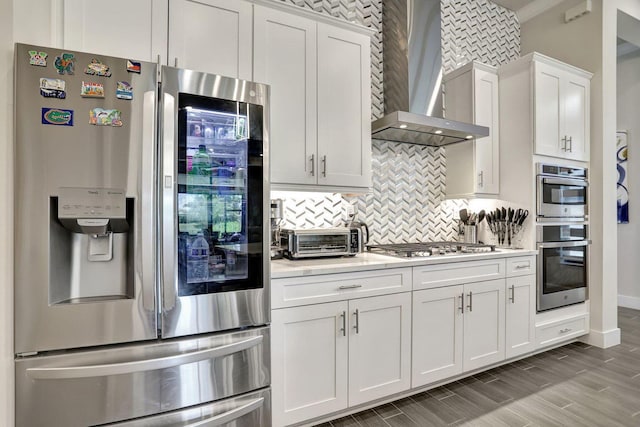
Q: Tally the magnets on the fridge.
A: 9